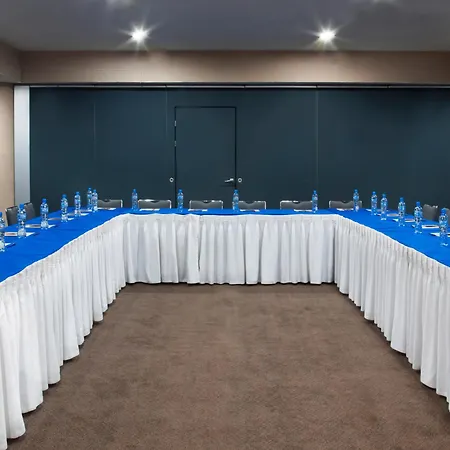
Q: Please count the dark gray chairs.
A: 10